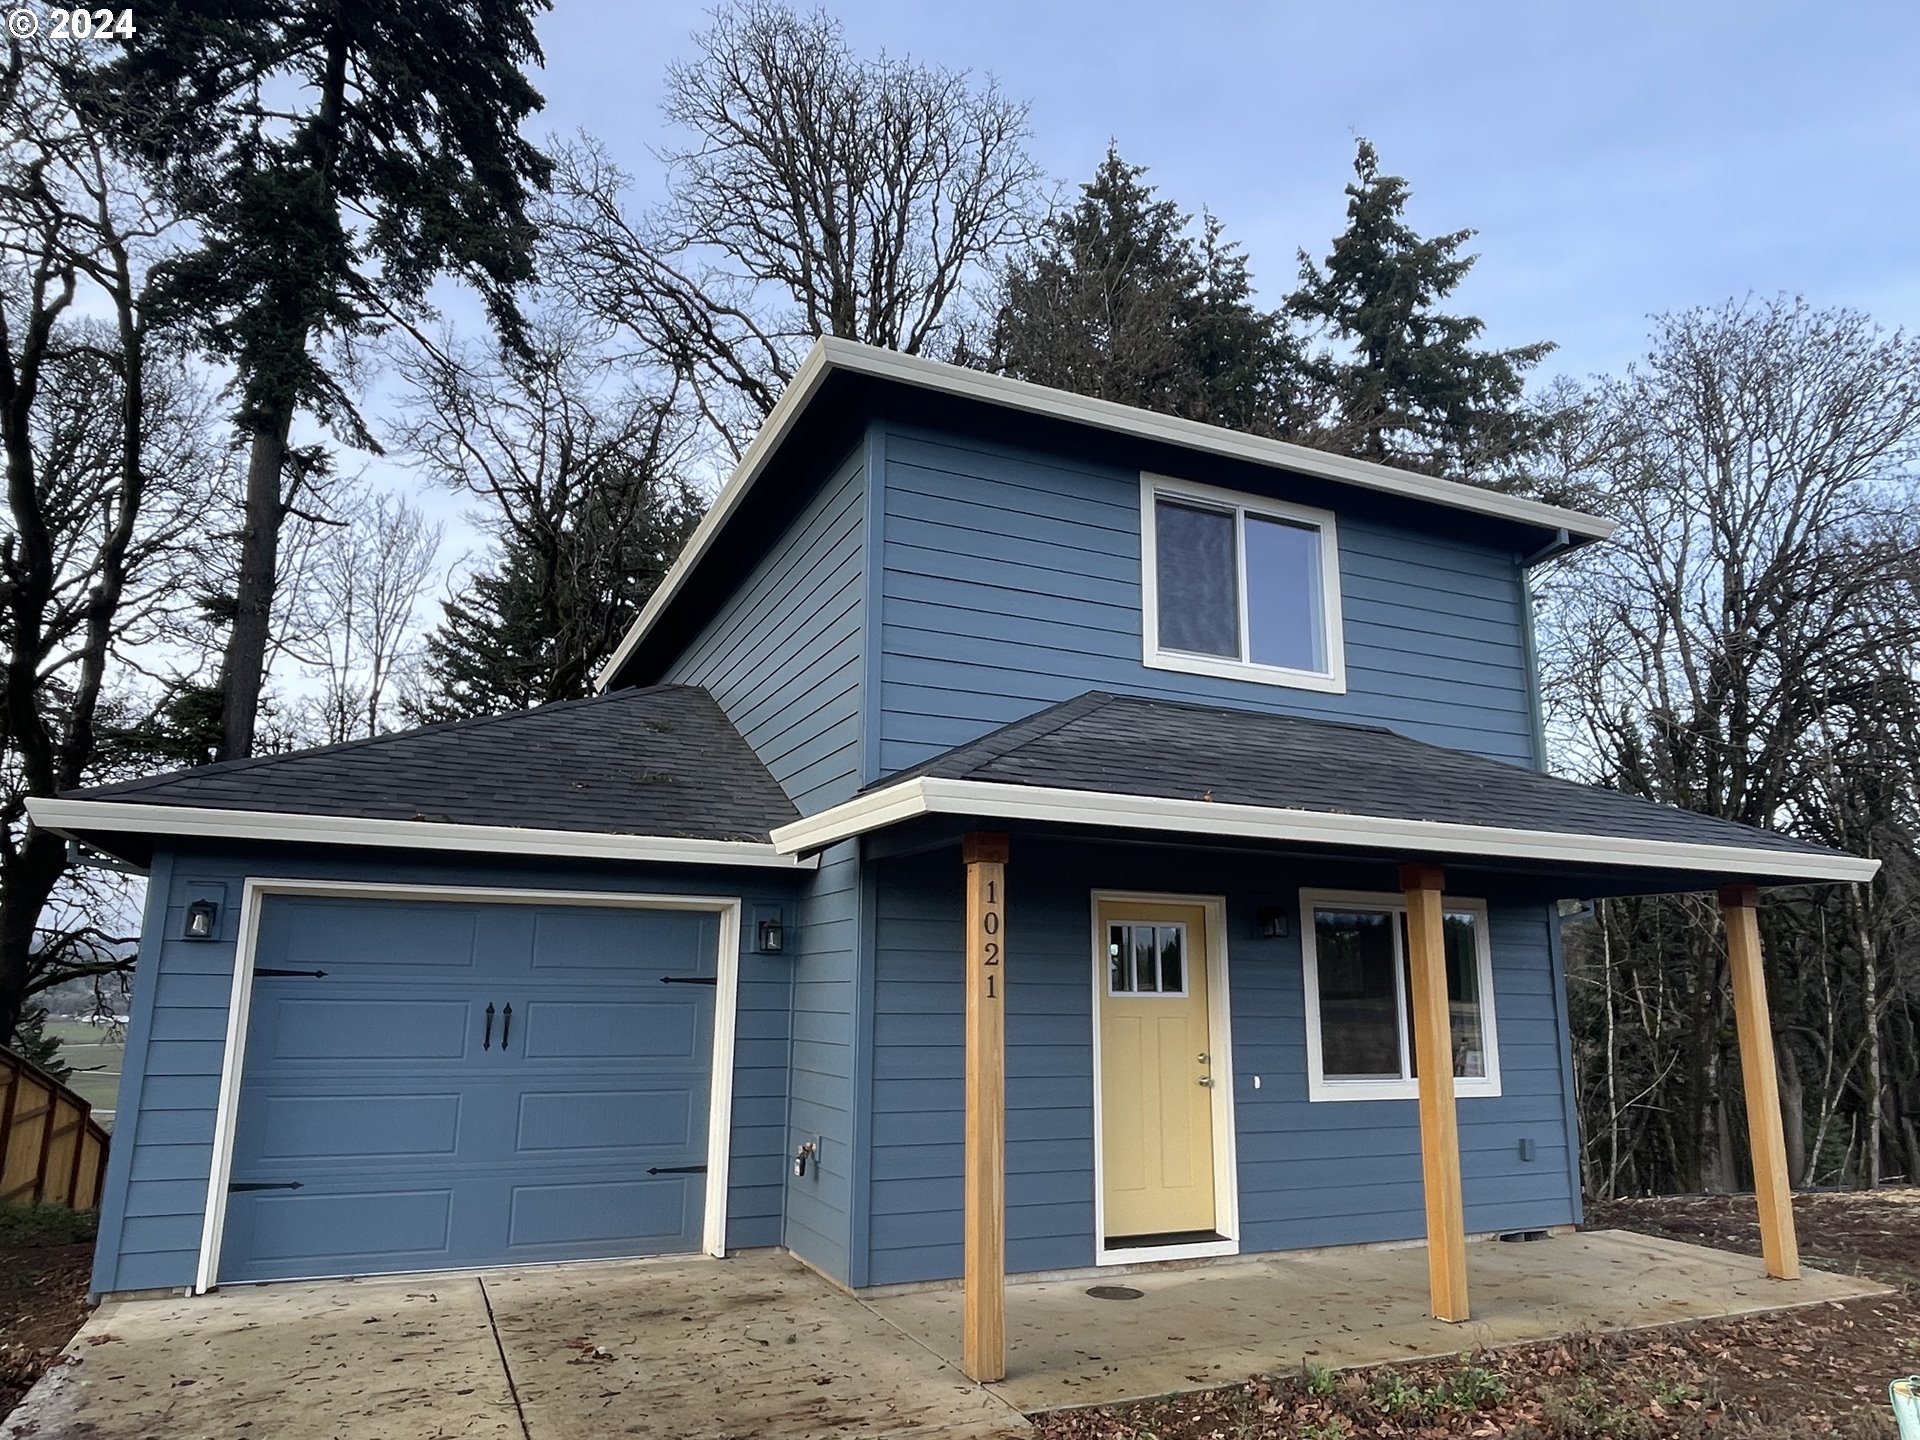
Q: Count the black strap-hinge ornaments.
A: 4